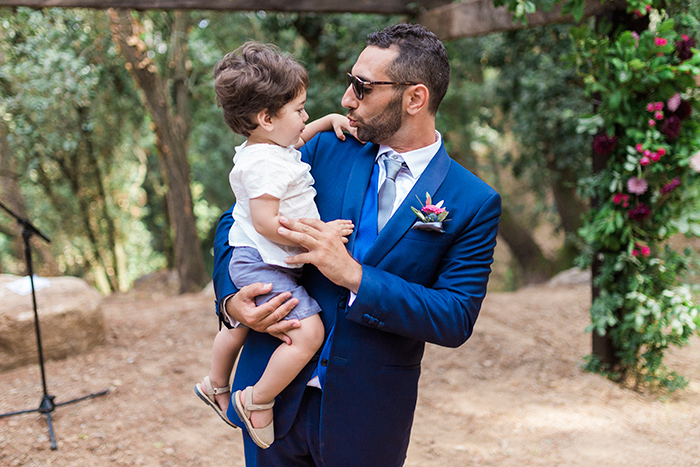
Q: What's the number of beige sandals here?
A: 2